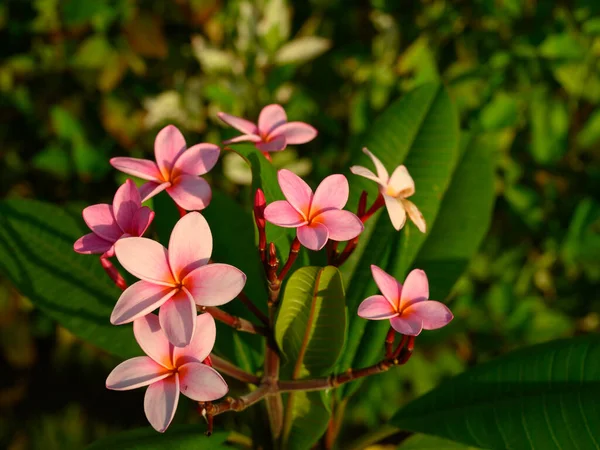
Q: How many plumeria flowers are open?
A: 8